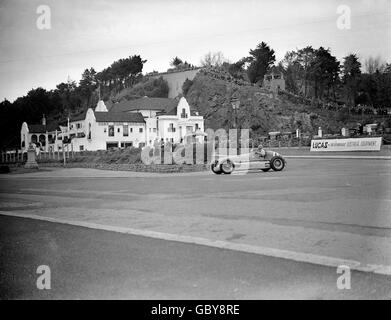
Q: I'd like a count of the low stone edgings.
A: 1